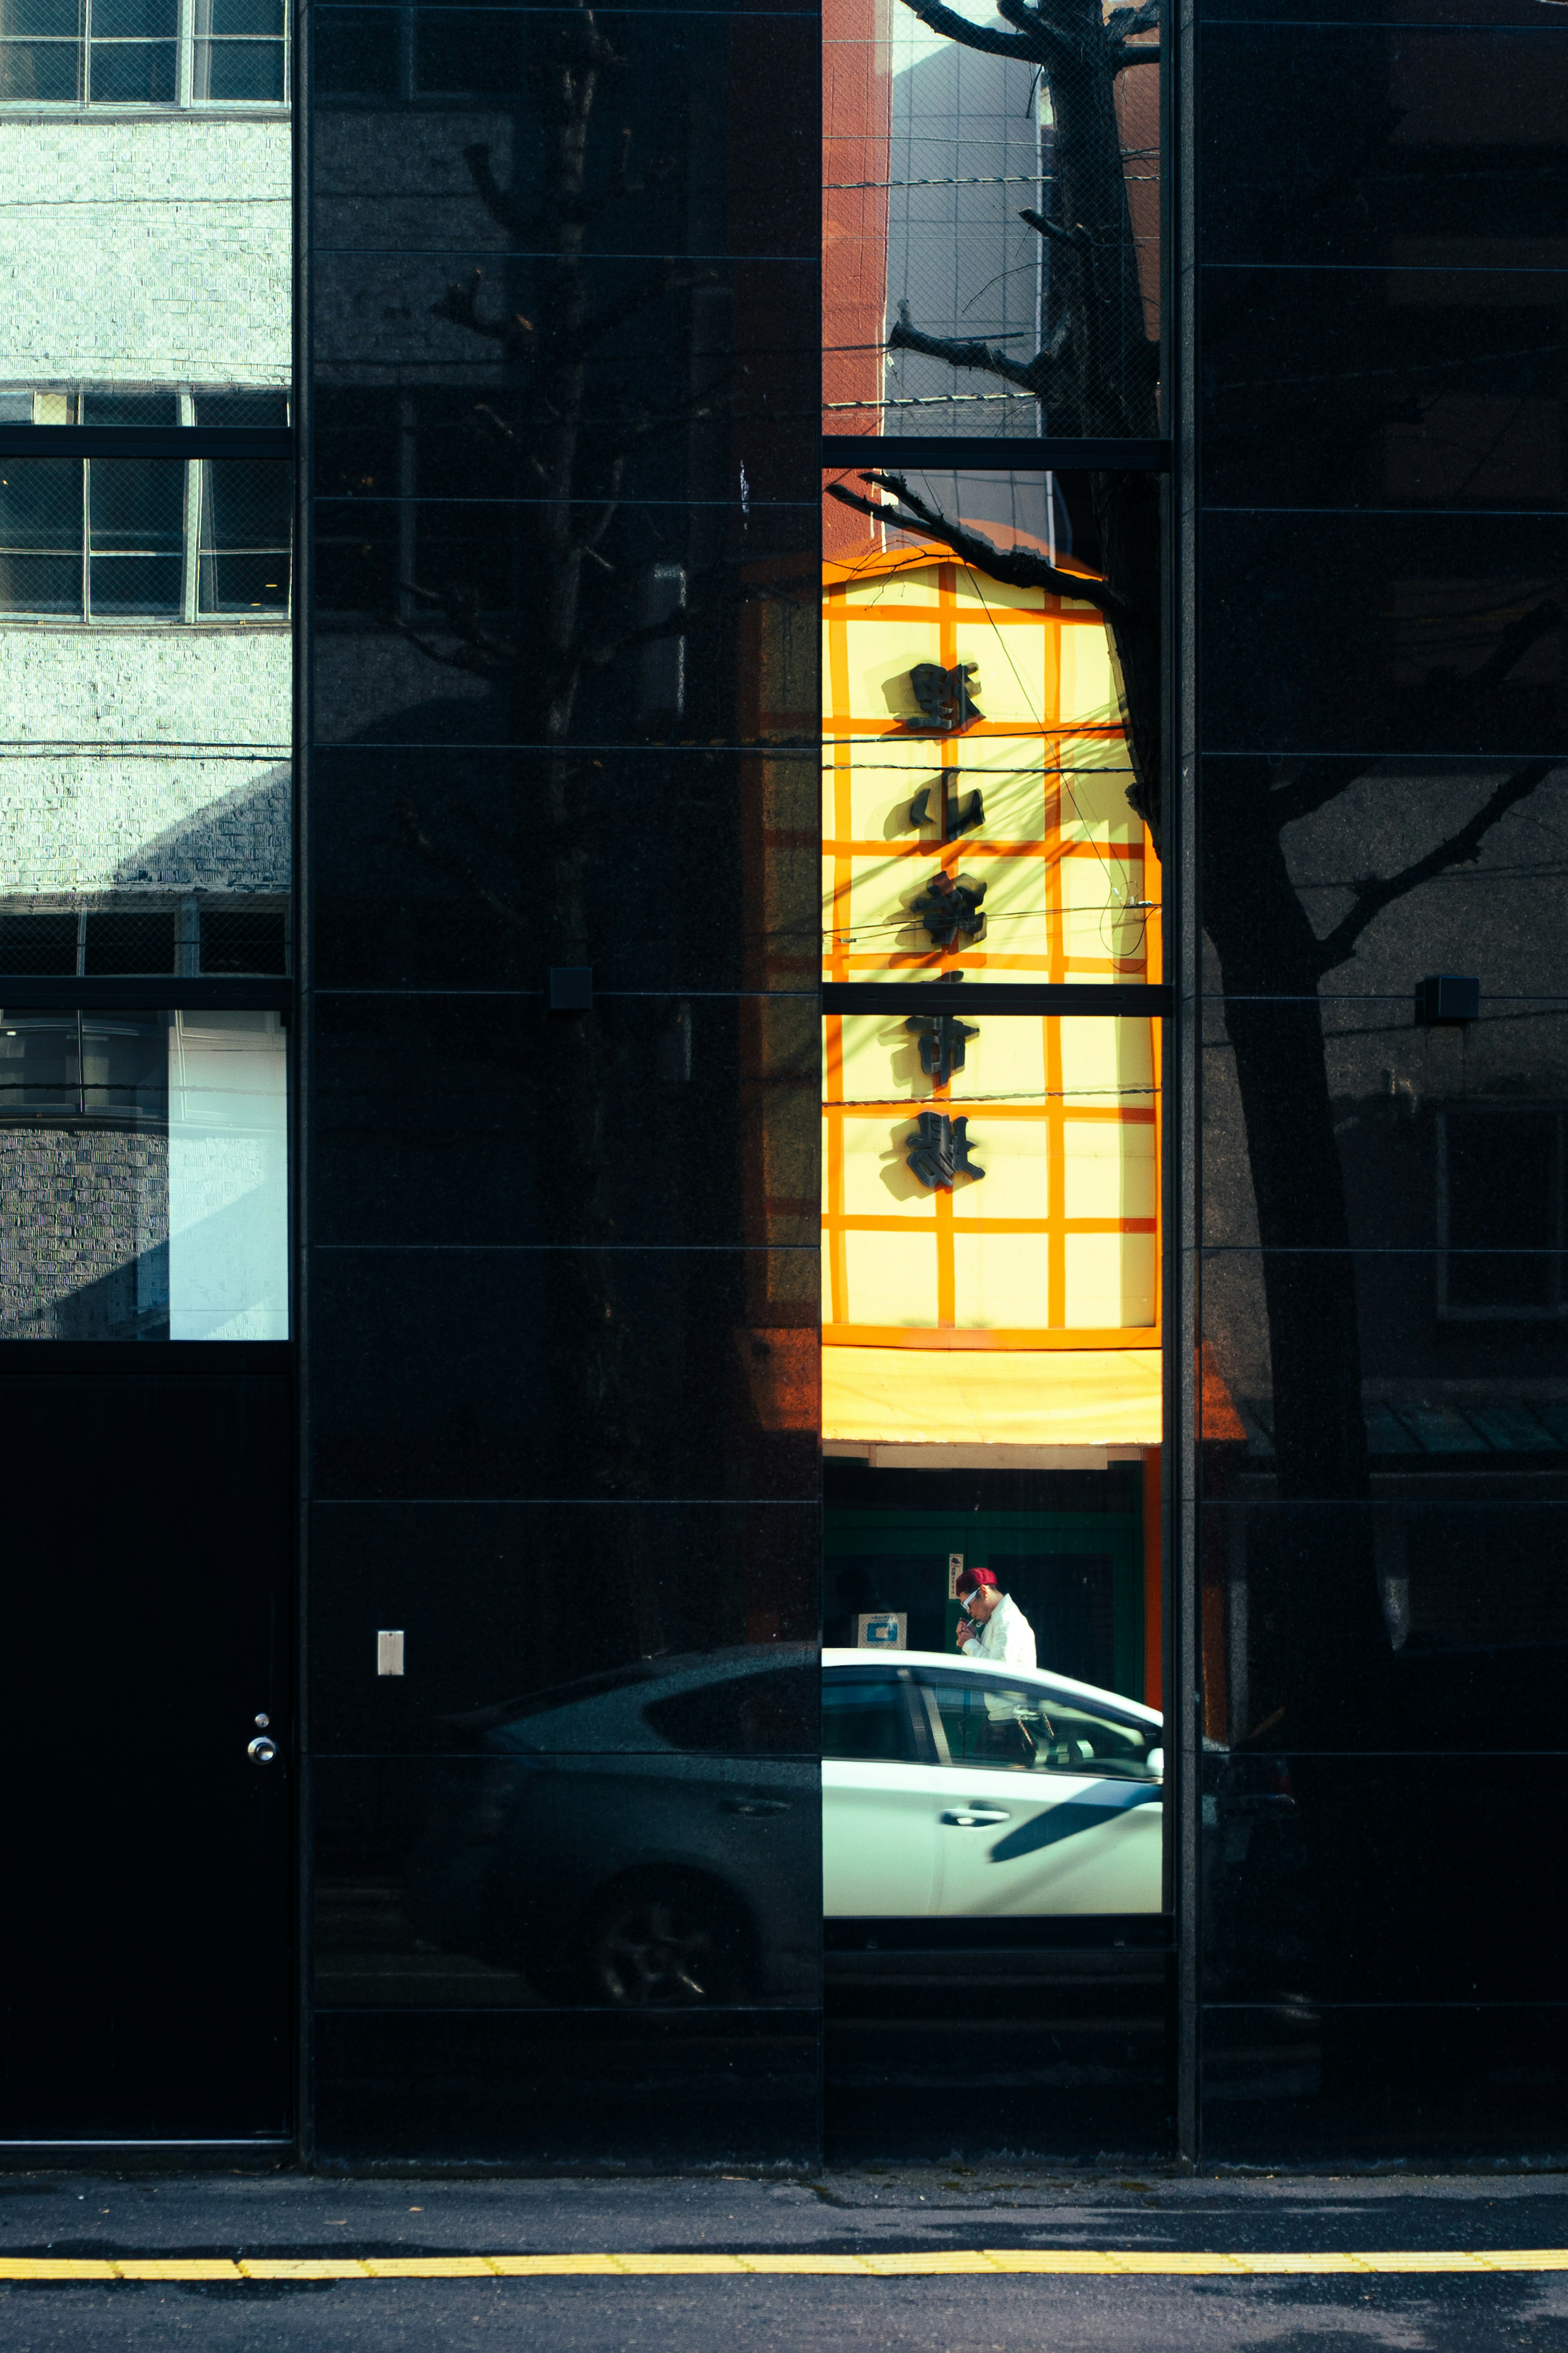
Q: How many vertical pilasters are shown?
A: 2